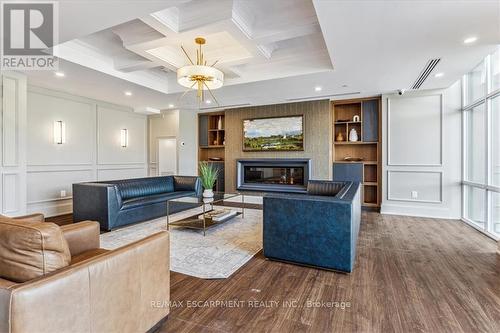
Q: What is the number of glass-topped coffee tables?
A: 1